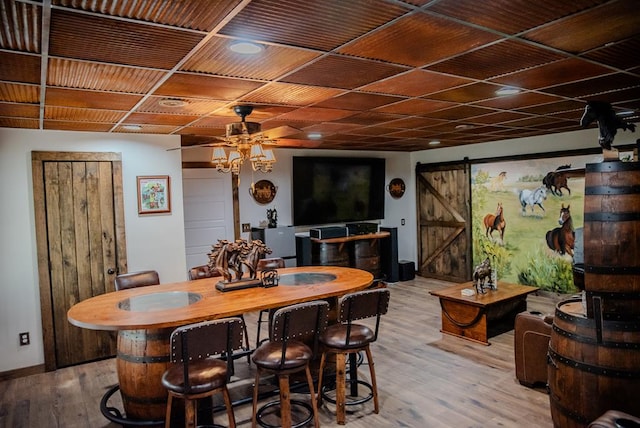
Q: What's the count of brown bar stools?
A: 6